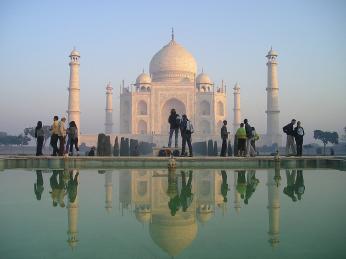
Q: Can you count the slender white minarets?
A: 4